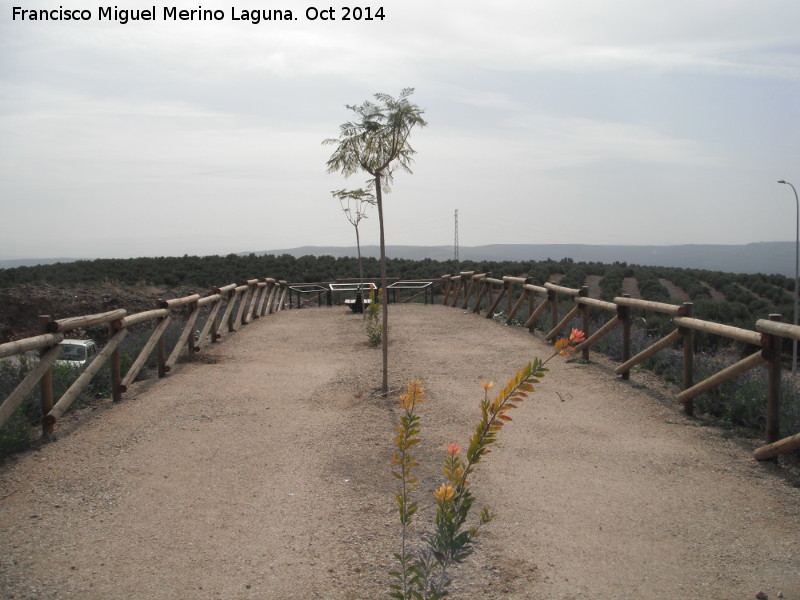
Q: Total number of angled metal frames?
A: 3